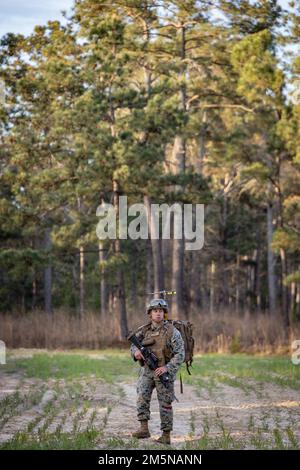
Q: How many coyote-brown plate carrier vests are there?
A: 1